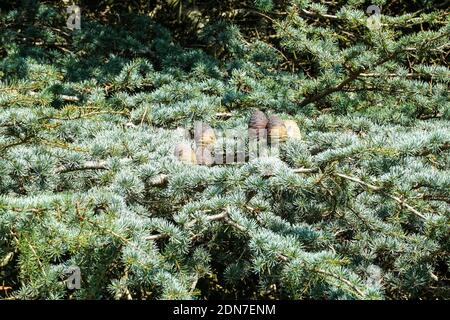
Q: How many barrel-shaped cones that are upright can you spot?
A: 6